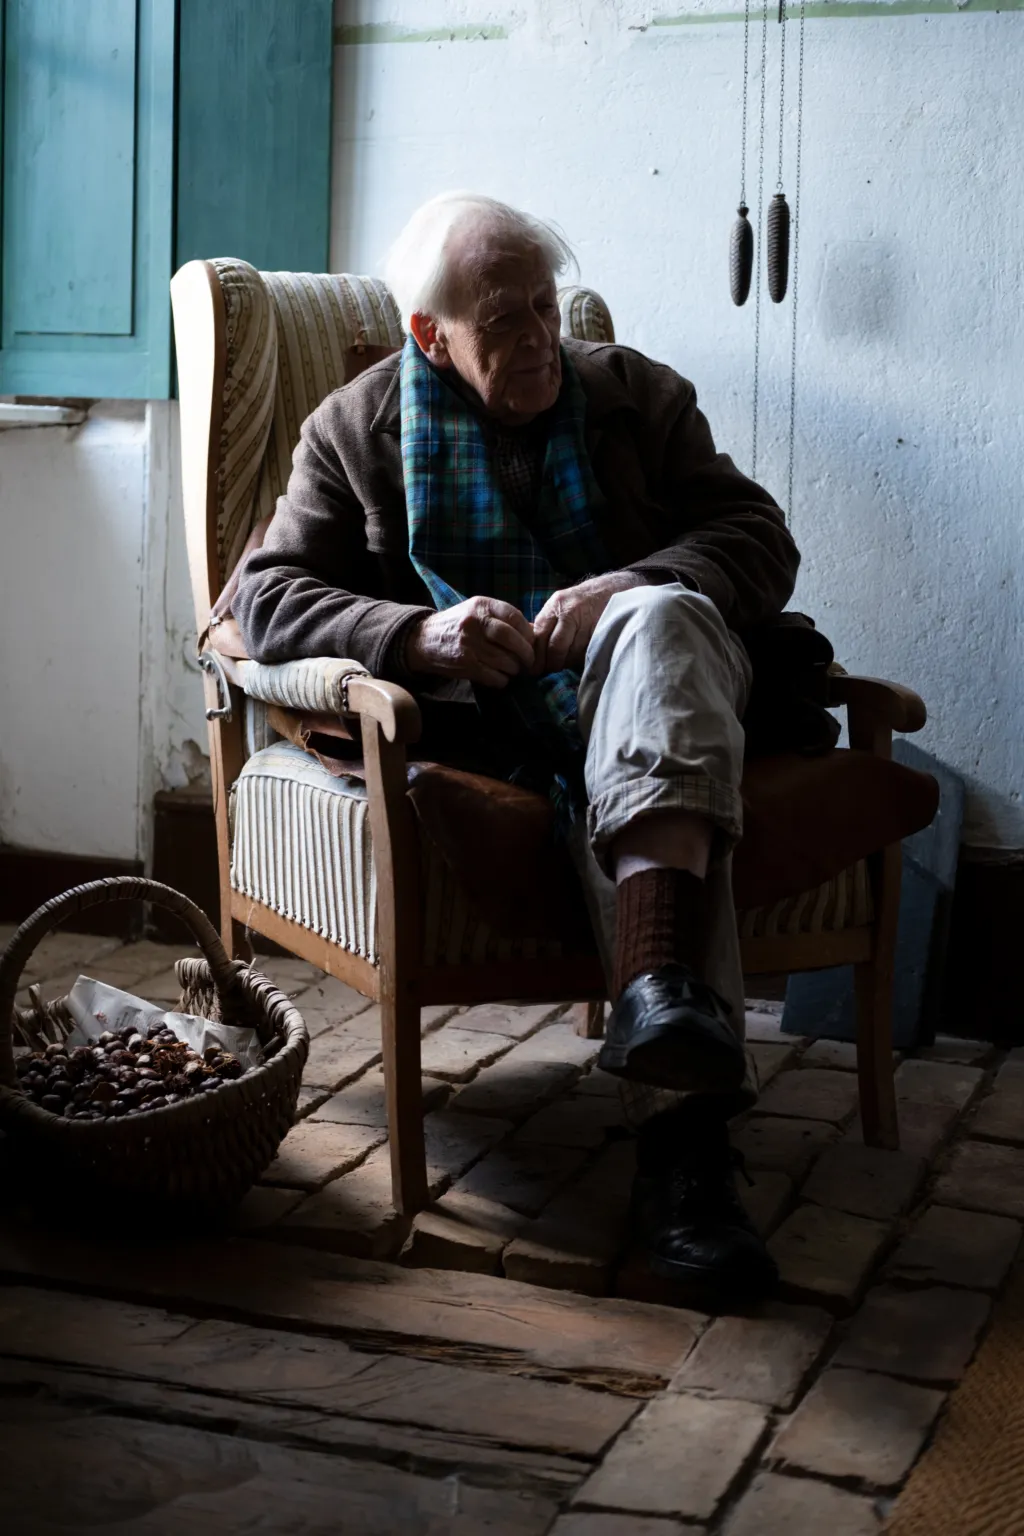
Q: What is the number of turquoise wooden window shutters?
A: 2